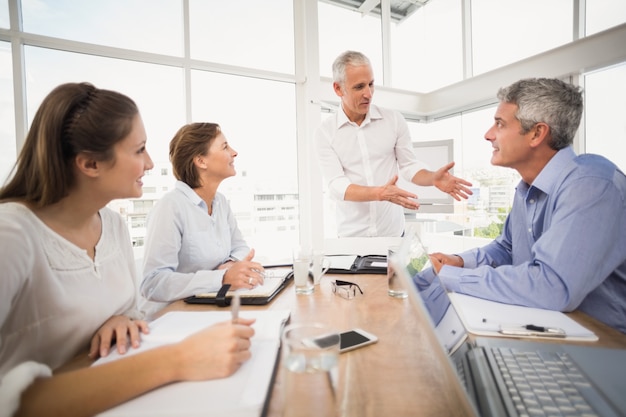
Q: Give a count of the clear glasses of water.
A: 3